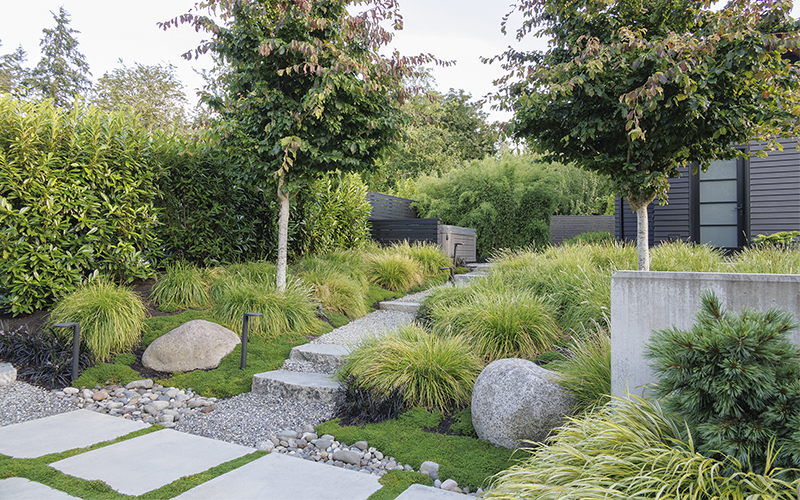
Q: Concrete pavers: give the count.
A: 5